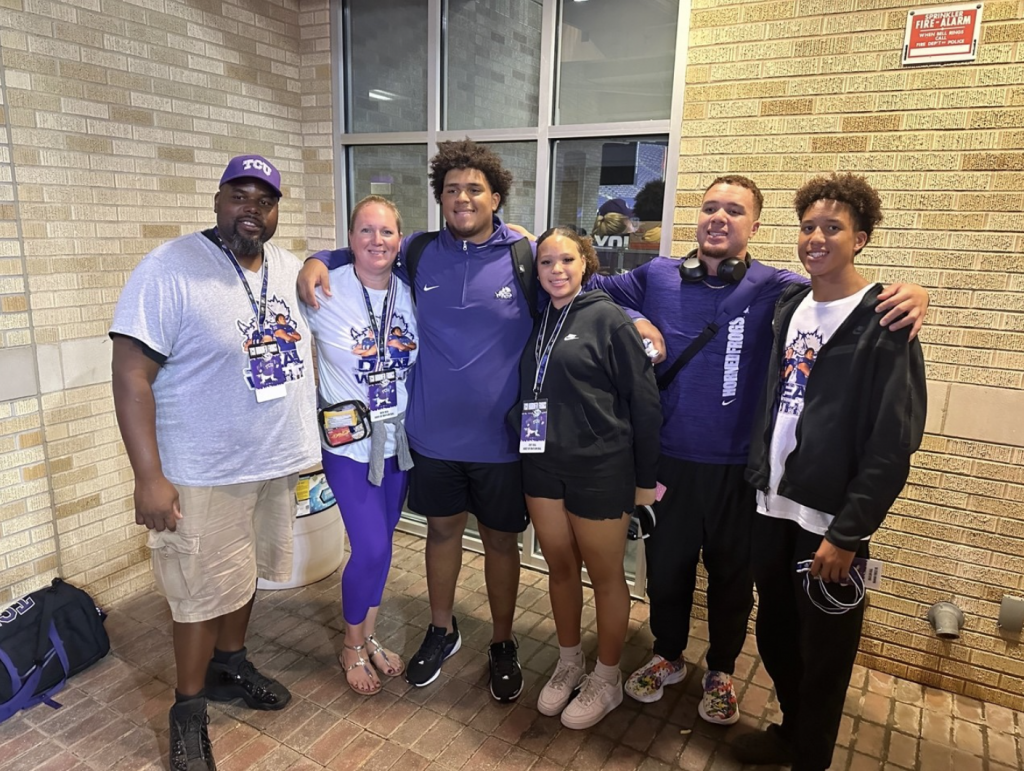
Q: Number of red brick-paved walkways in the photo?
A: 1